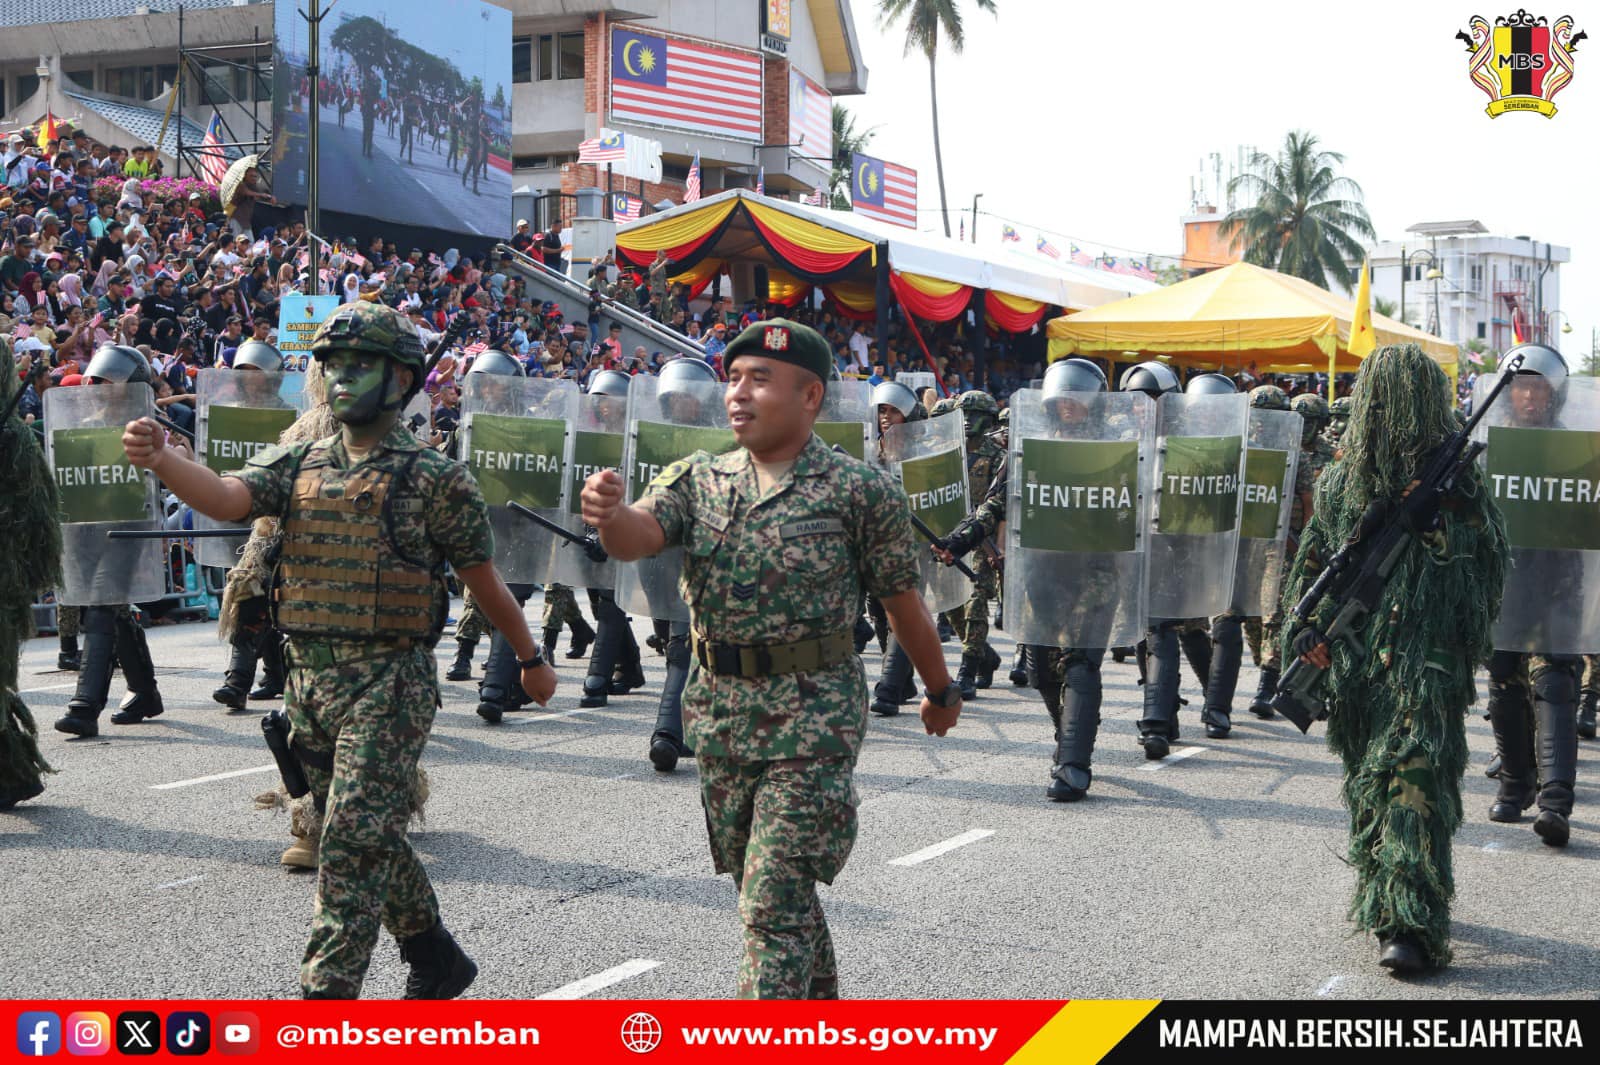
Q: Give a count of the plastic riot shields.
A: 11